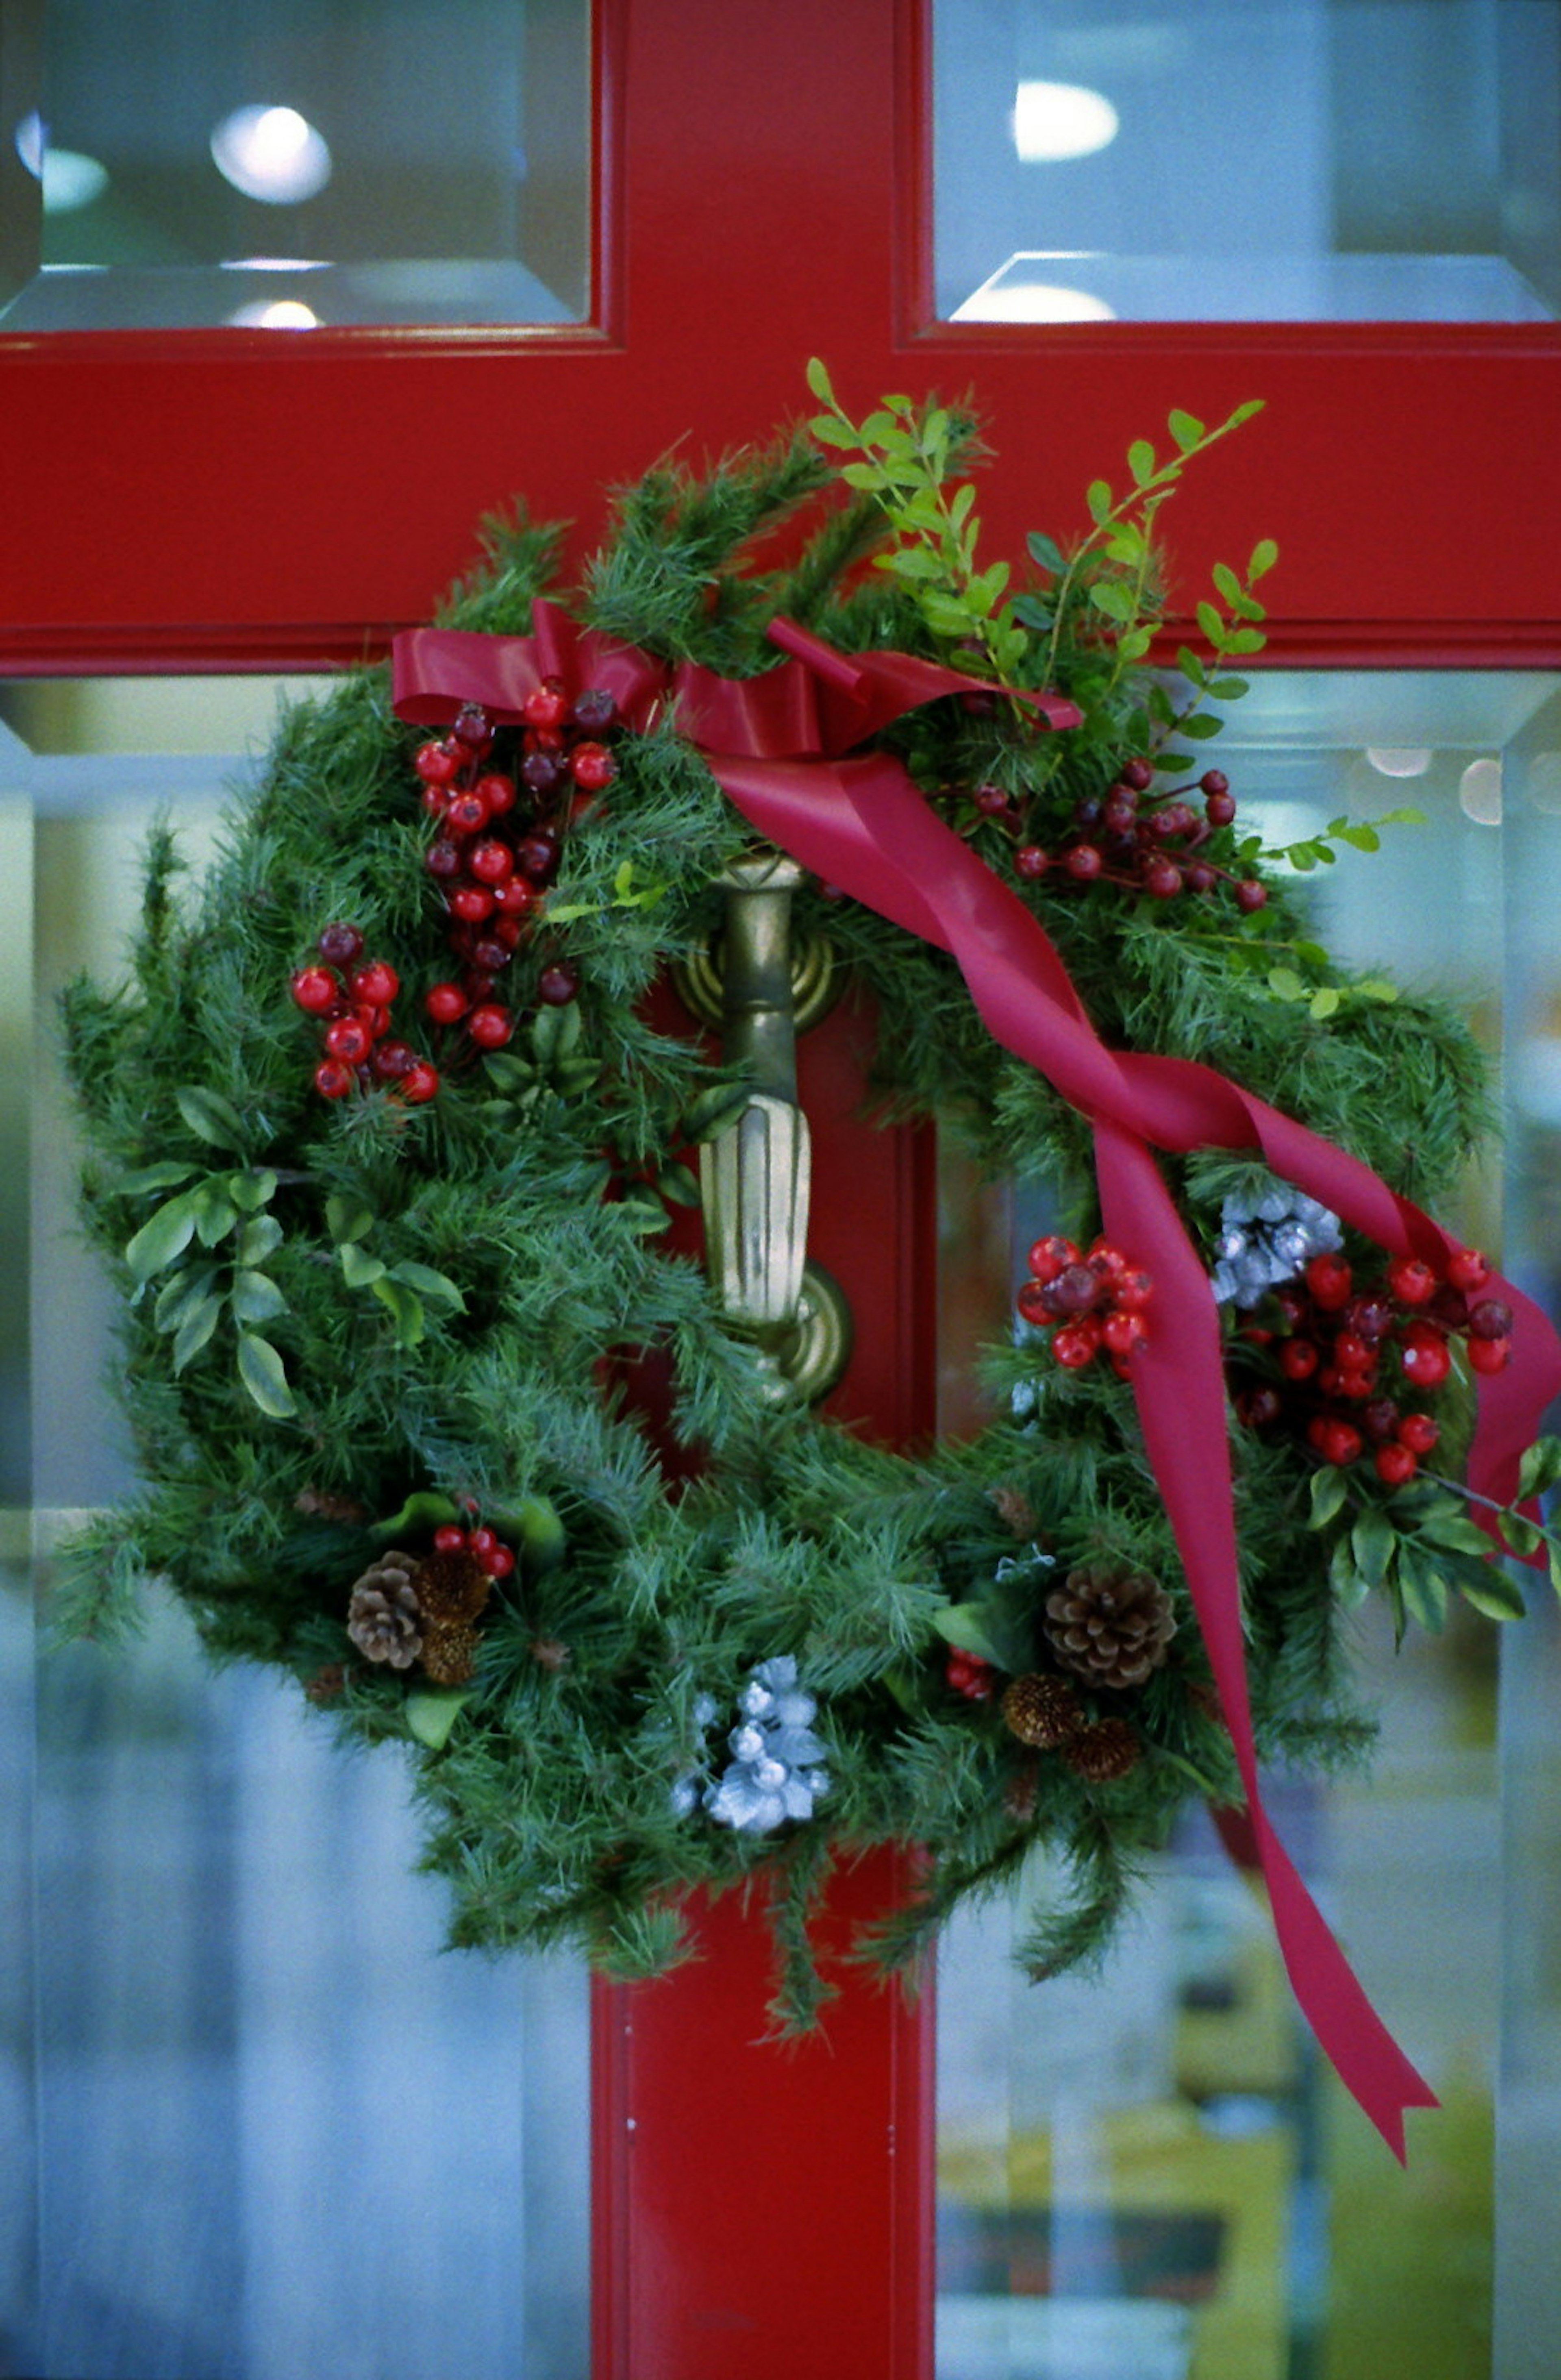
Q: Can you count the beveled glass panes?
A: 4